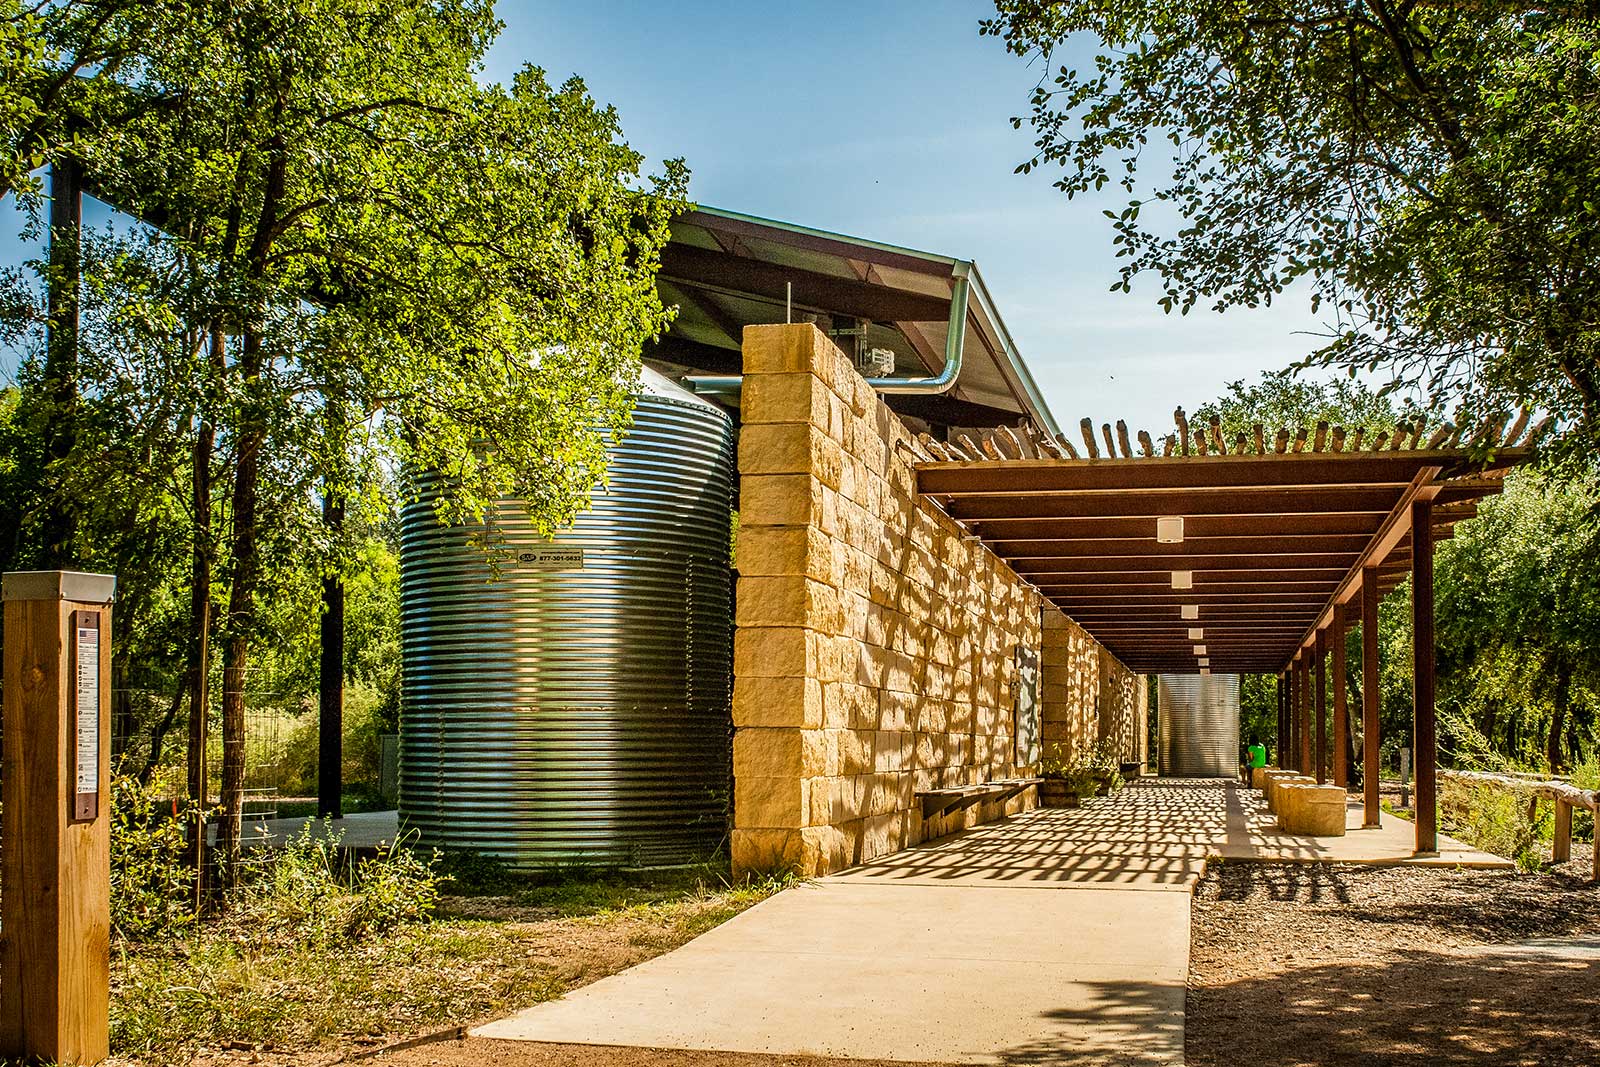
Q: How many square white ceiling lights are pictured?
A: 7